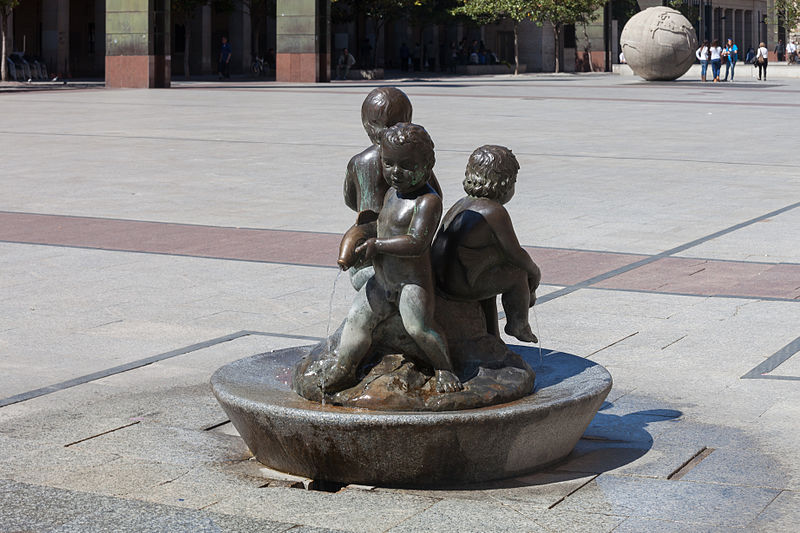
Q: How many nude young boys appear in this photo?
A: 3